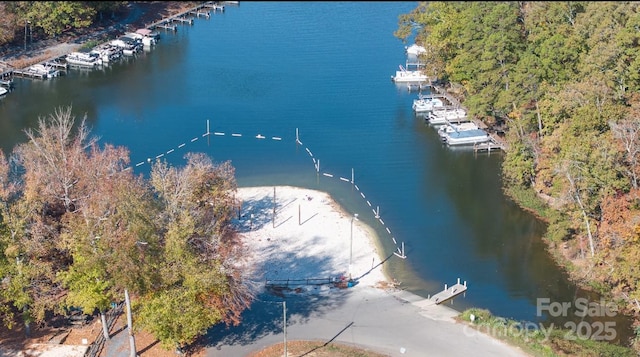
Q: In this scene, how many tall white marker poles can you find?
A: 6